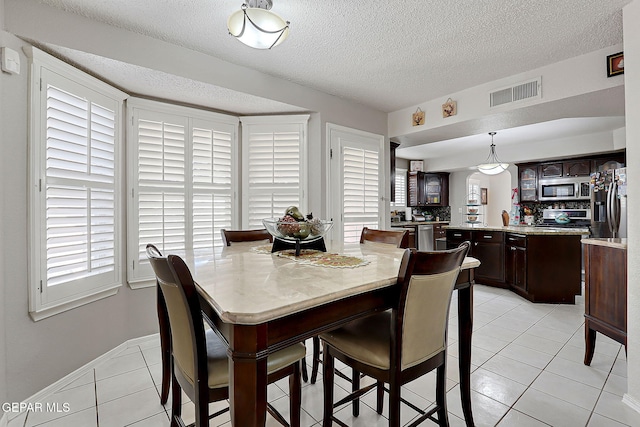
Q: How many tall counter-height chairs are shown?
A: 4